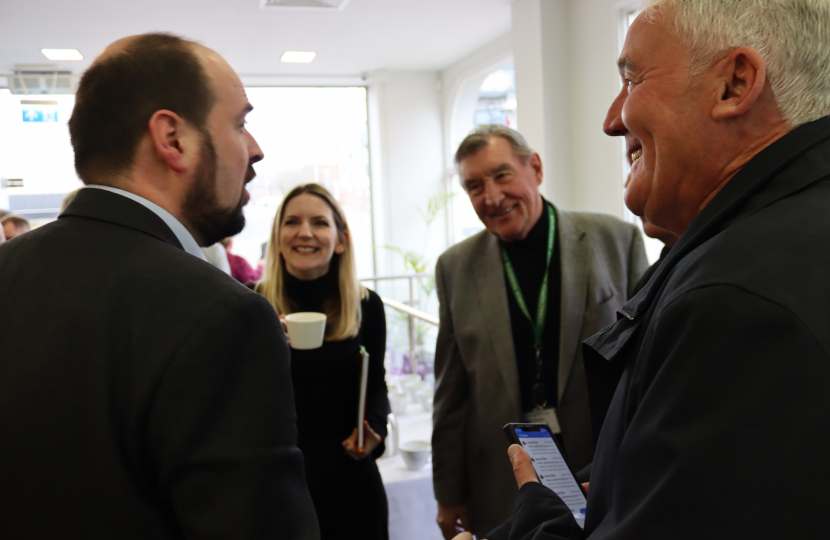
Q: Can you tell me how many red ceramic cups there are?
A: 0